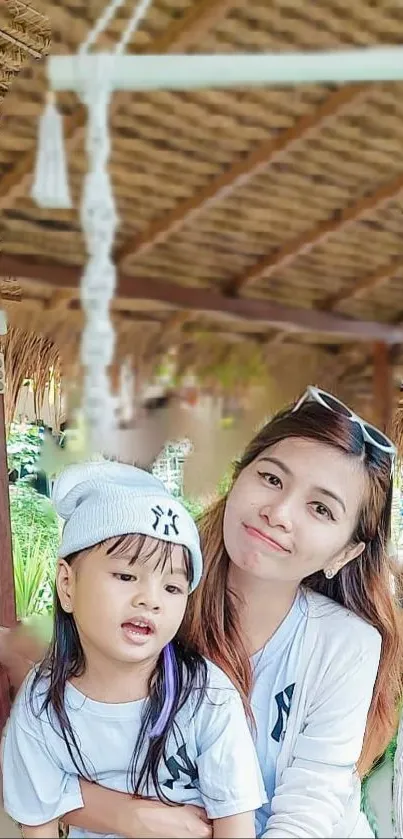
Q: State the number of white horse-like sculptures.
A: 0